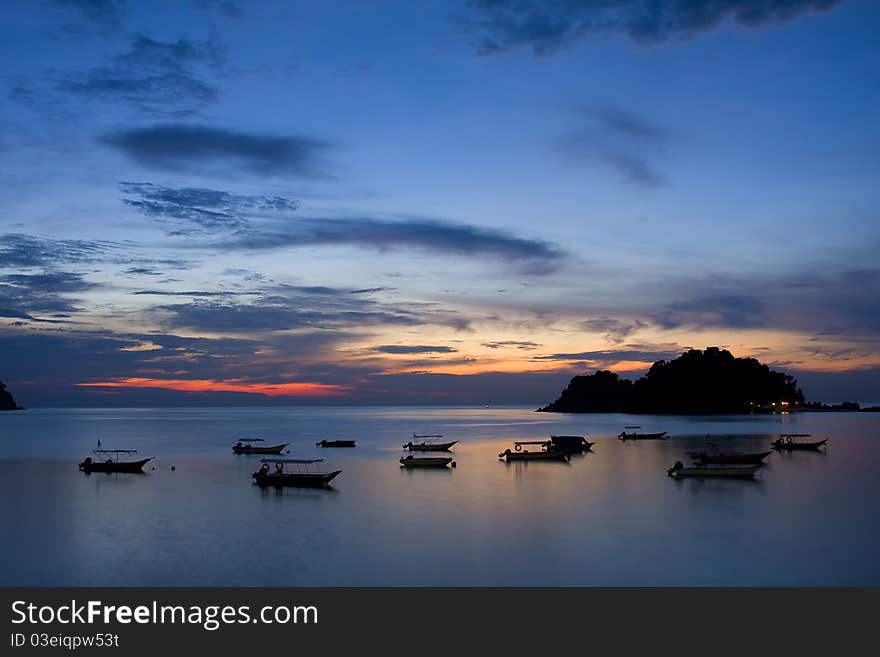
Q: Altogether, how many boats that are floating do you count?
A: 12